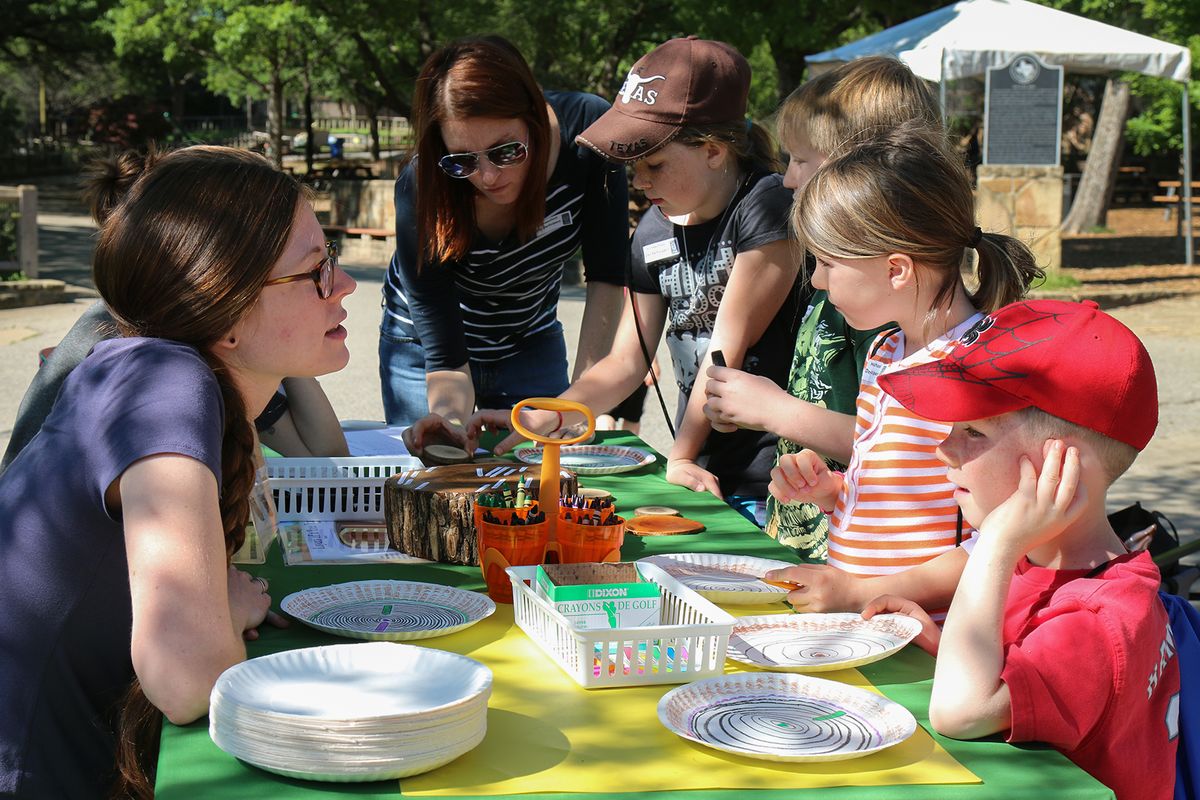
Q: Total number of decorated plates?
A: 5